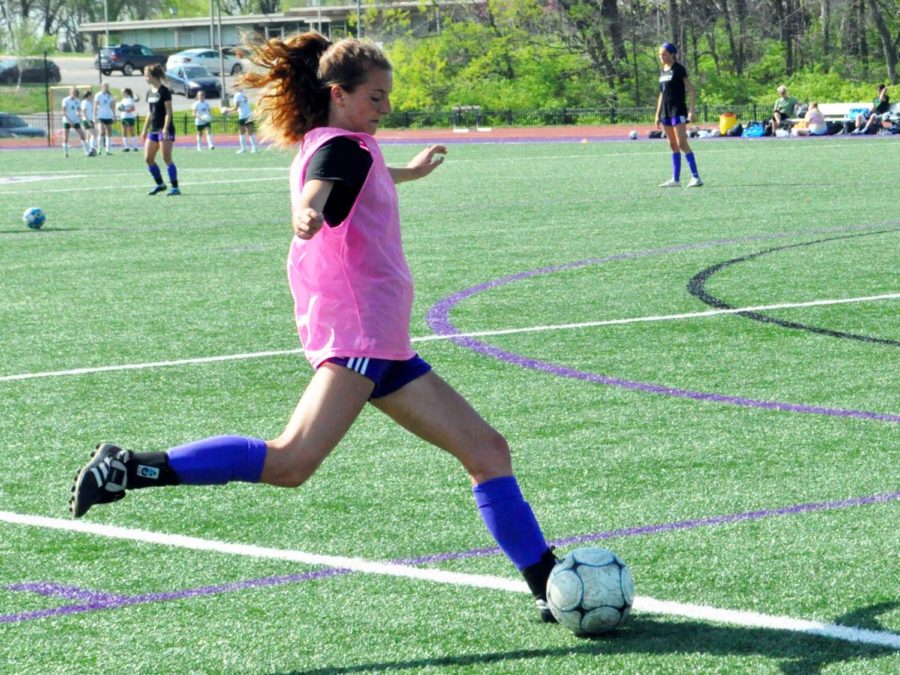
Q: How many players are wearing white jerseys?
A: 6